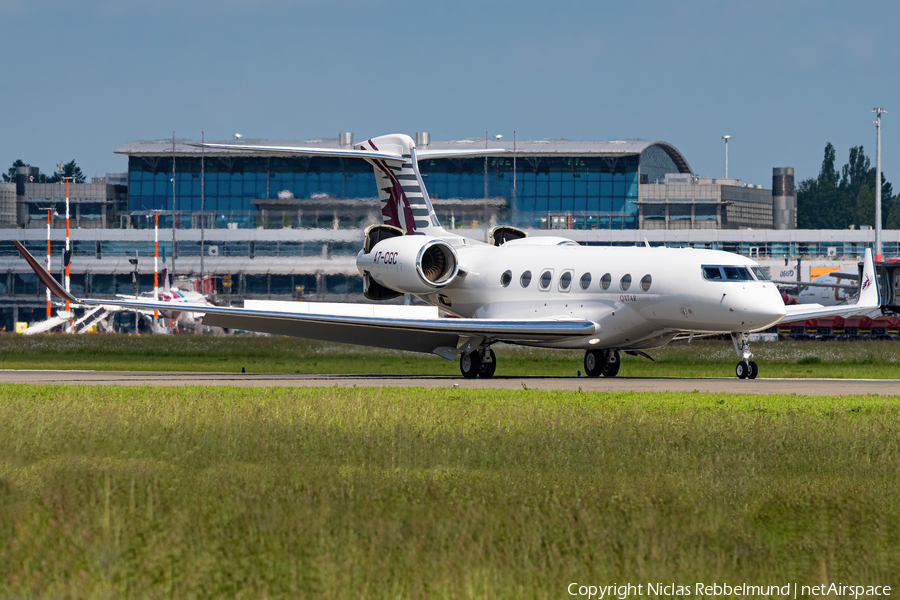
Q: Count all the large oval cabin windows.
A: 8